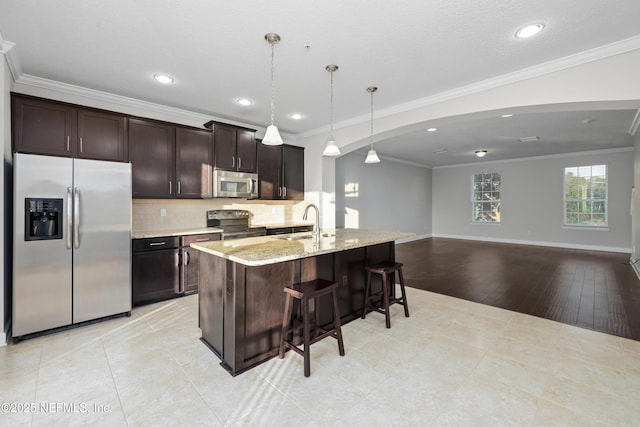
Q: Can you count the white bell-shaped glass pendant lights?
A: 3